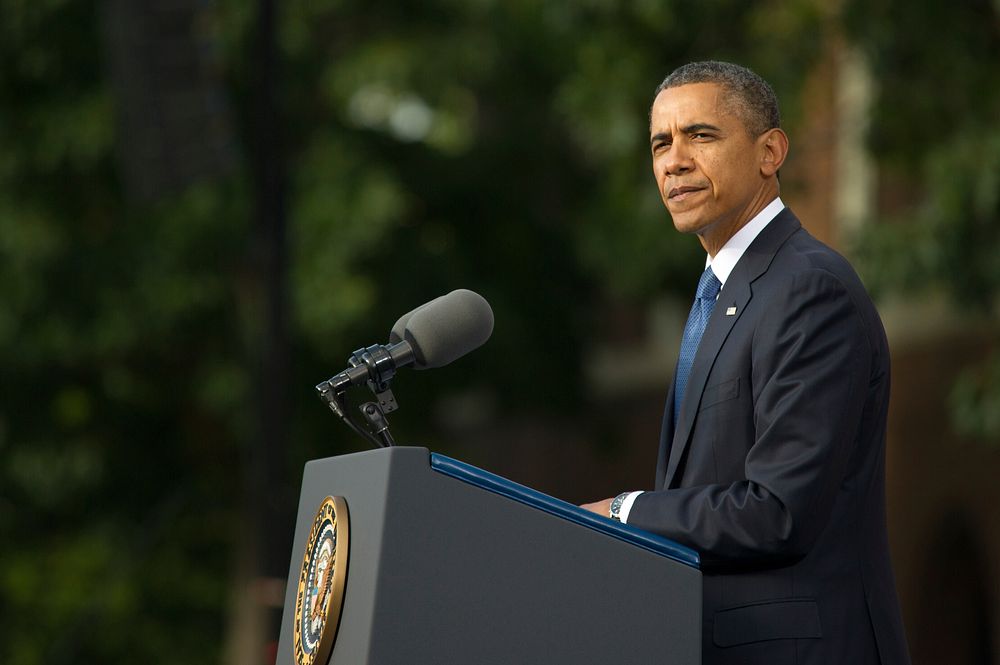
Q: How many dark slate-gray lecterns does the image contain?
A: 1